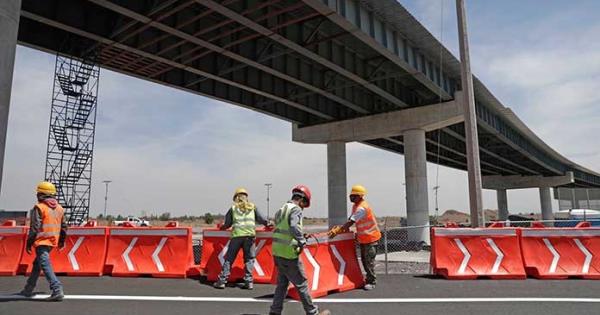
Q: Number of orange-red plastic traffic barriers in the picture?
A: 7